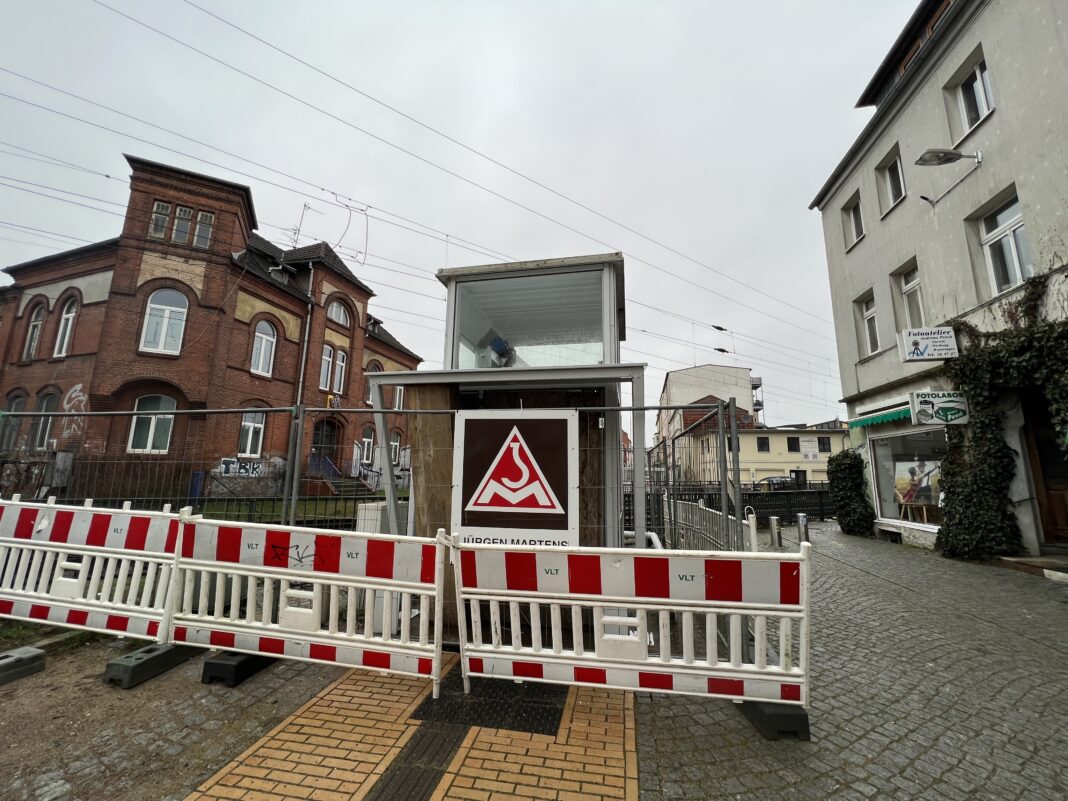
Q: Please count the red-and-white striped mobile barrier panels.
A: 3